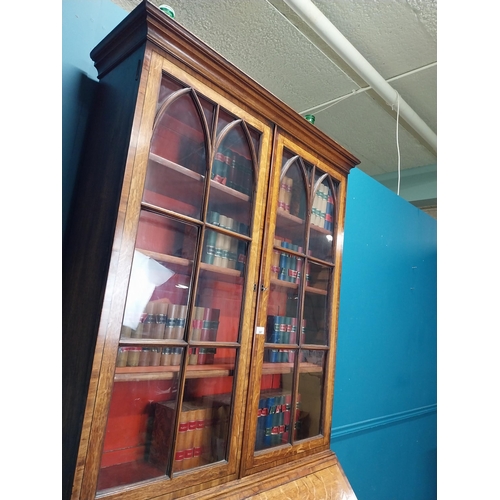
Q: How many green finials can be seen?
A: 2